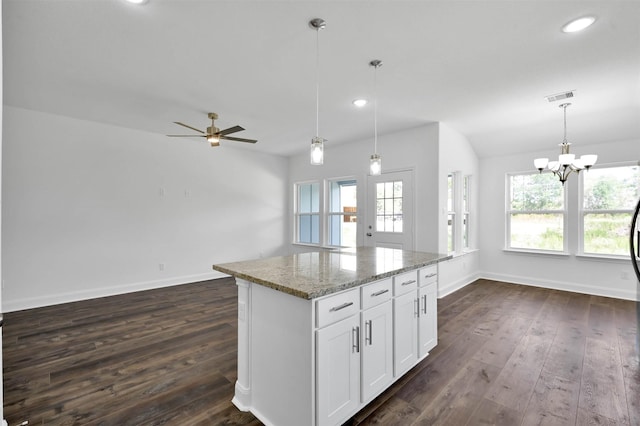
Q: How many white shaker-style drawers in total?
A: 4